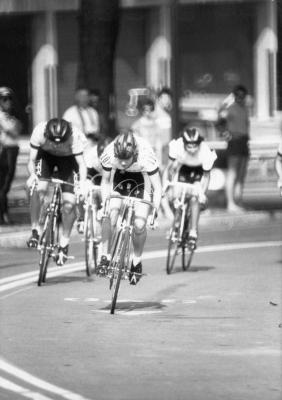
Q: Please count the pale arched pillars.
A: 3